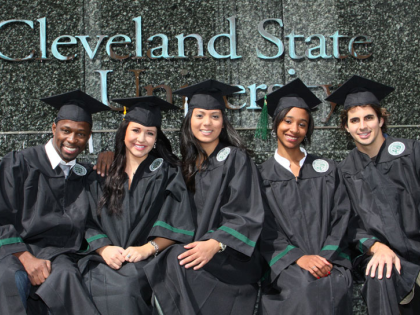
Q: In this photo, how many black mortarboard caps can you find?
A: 5